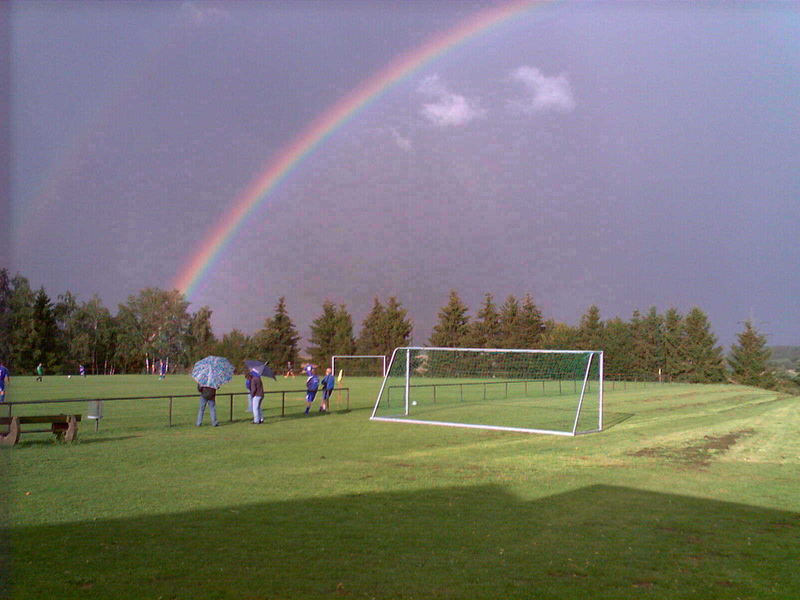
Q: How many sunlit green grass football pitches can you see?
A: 1